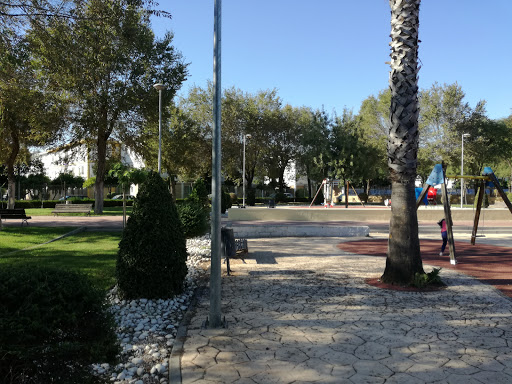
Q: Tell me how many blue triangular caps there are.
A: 2